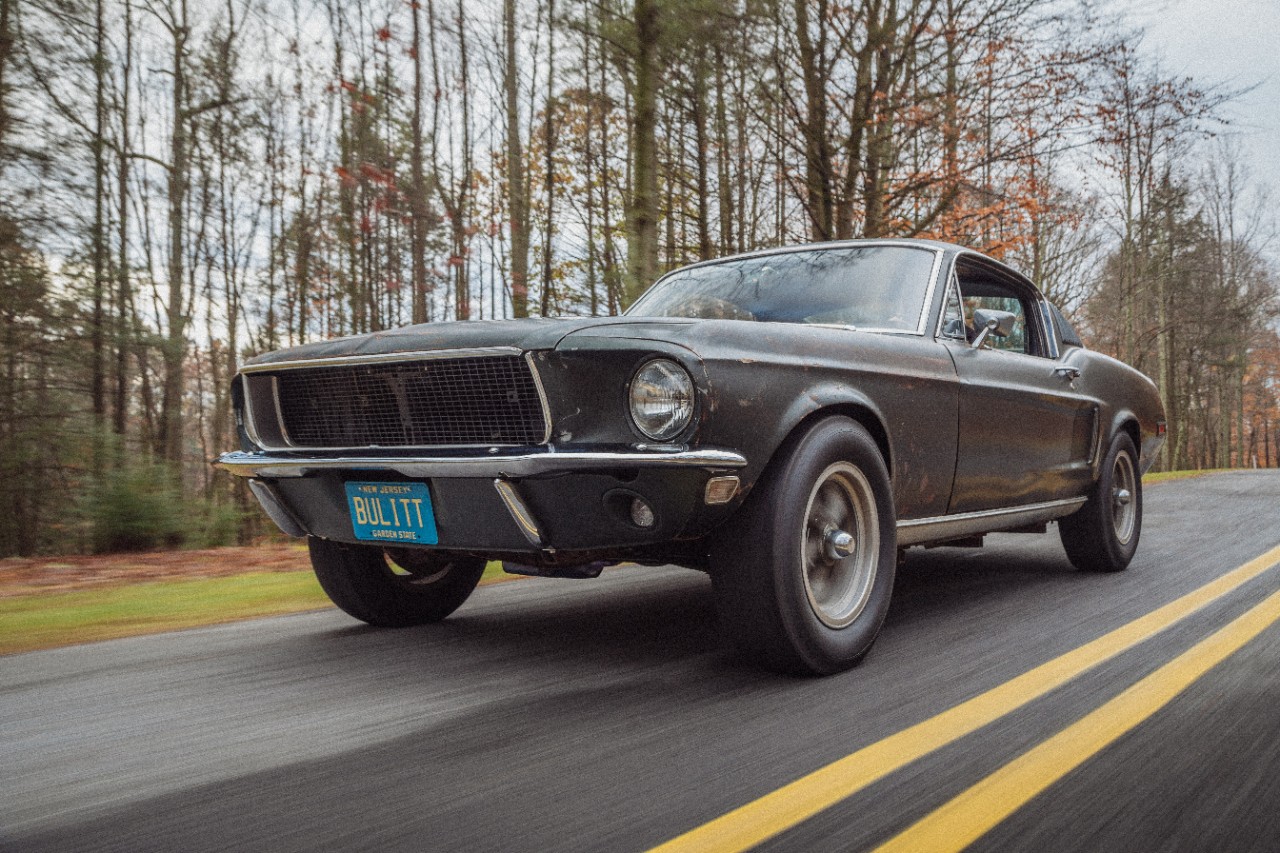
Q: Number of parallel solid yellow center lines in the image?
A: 2